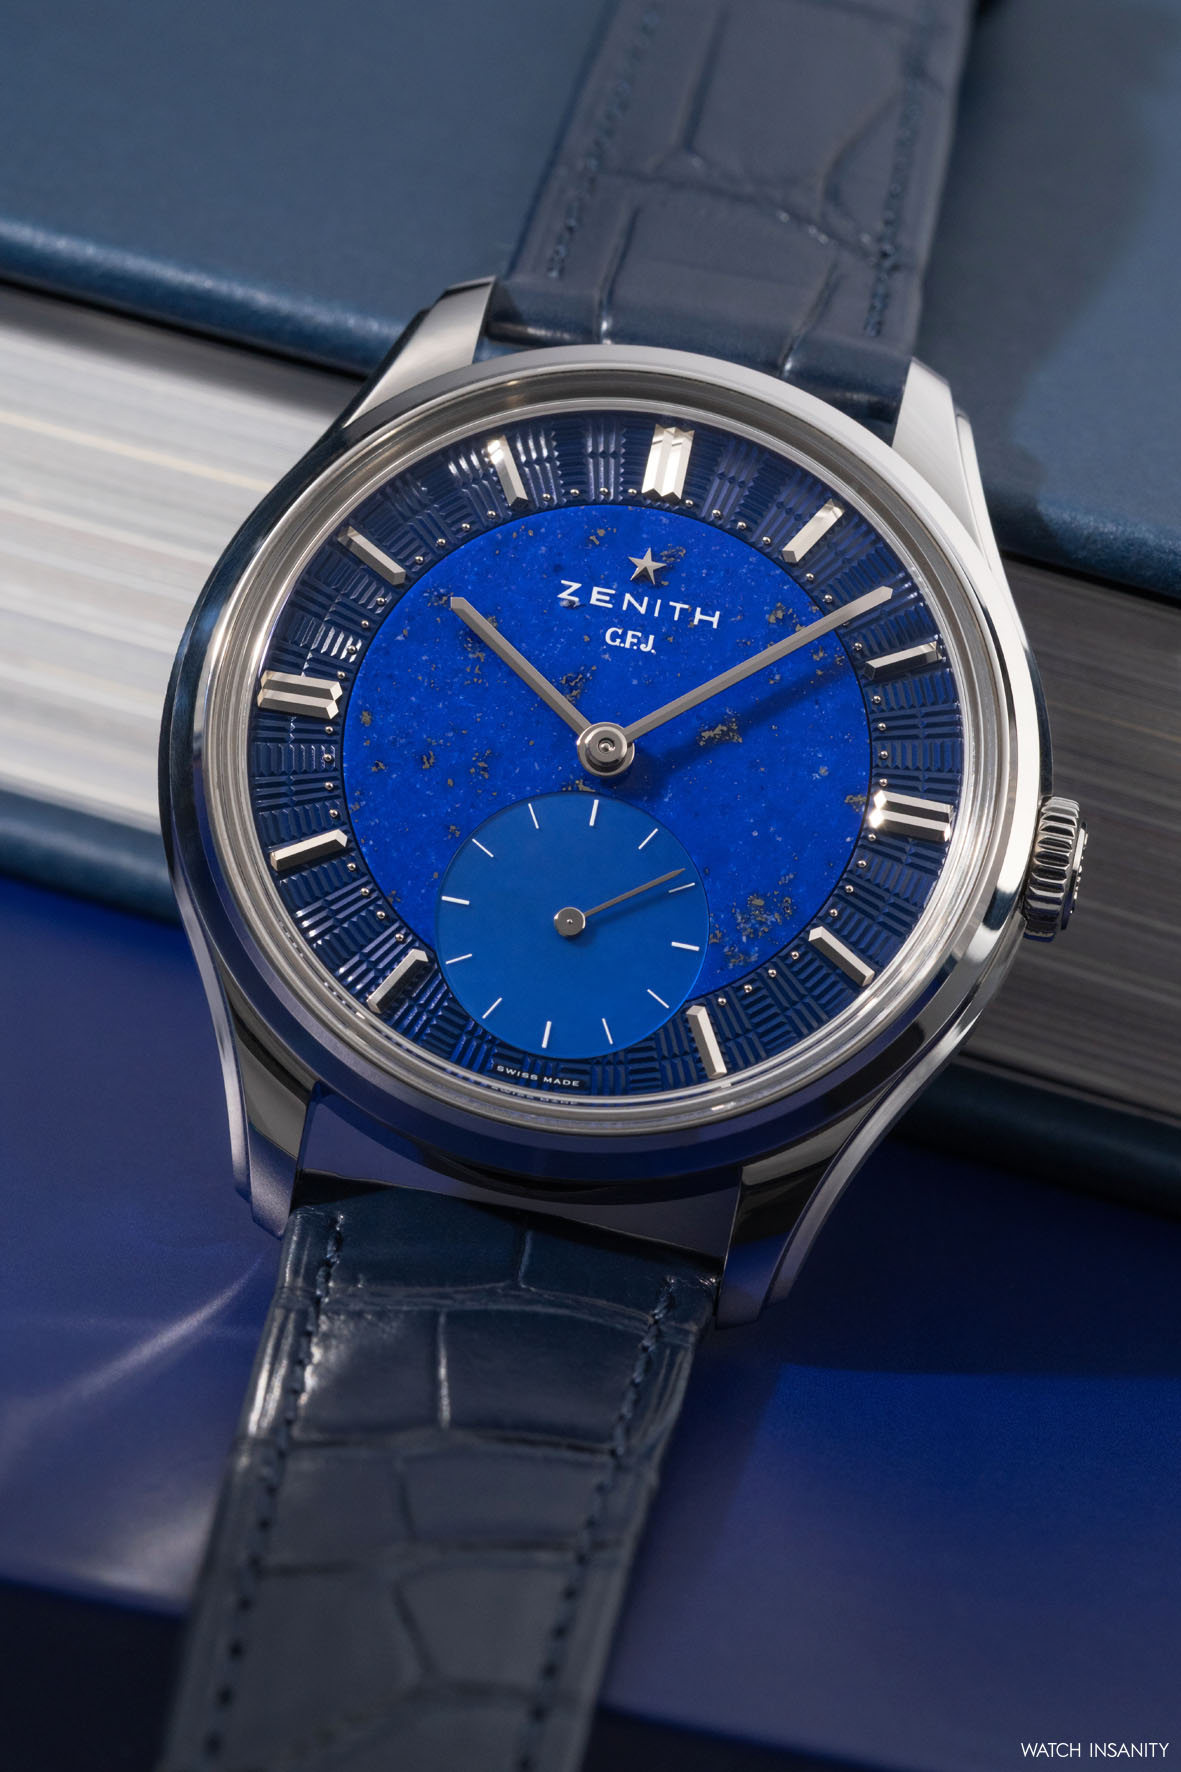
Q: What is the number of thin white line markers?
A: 12